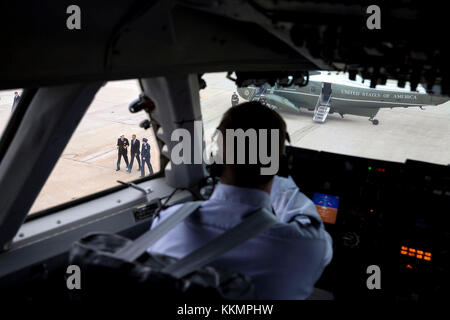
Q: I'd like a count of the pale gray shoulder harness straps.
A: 2